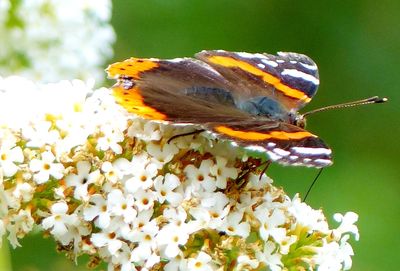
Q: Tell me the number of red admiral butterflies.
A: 1